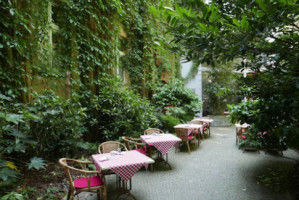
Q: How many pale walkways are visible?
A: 1